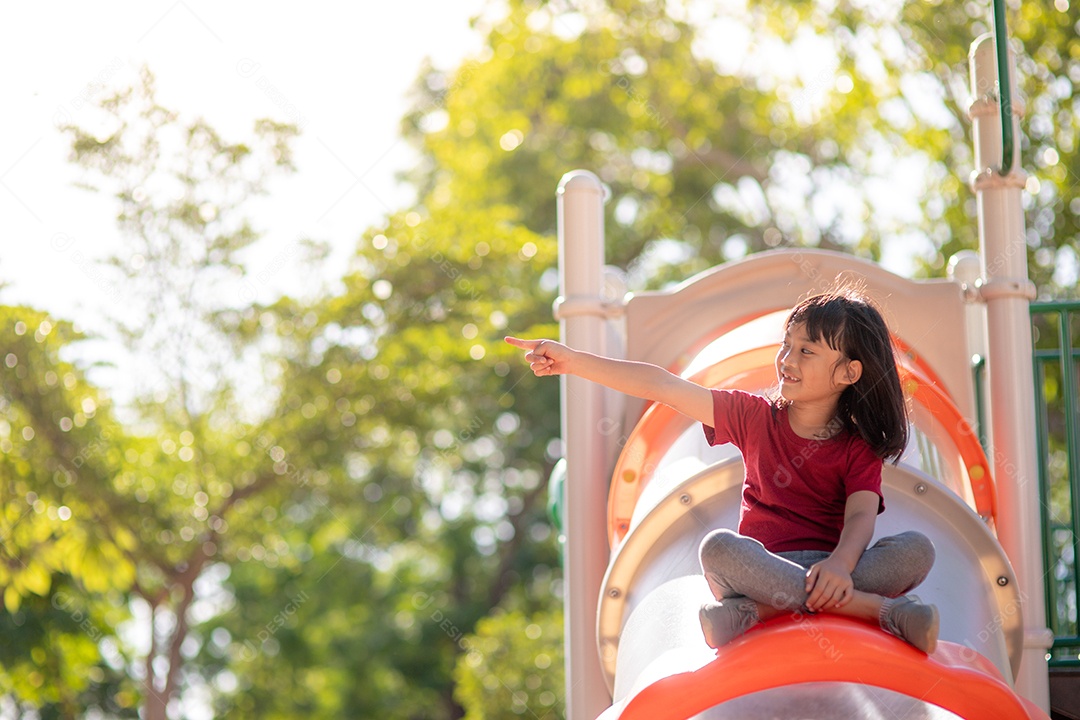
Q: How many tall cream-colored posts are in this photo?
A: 2